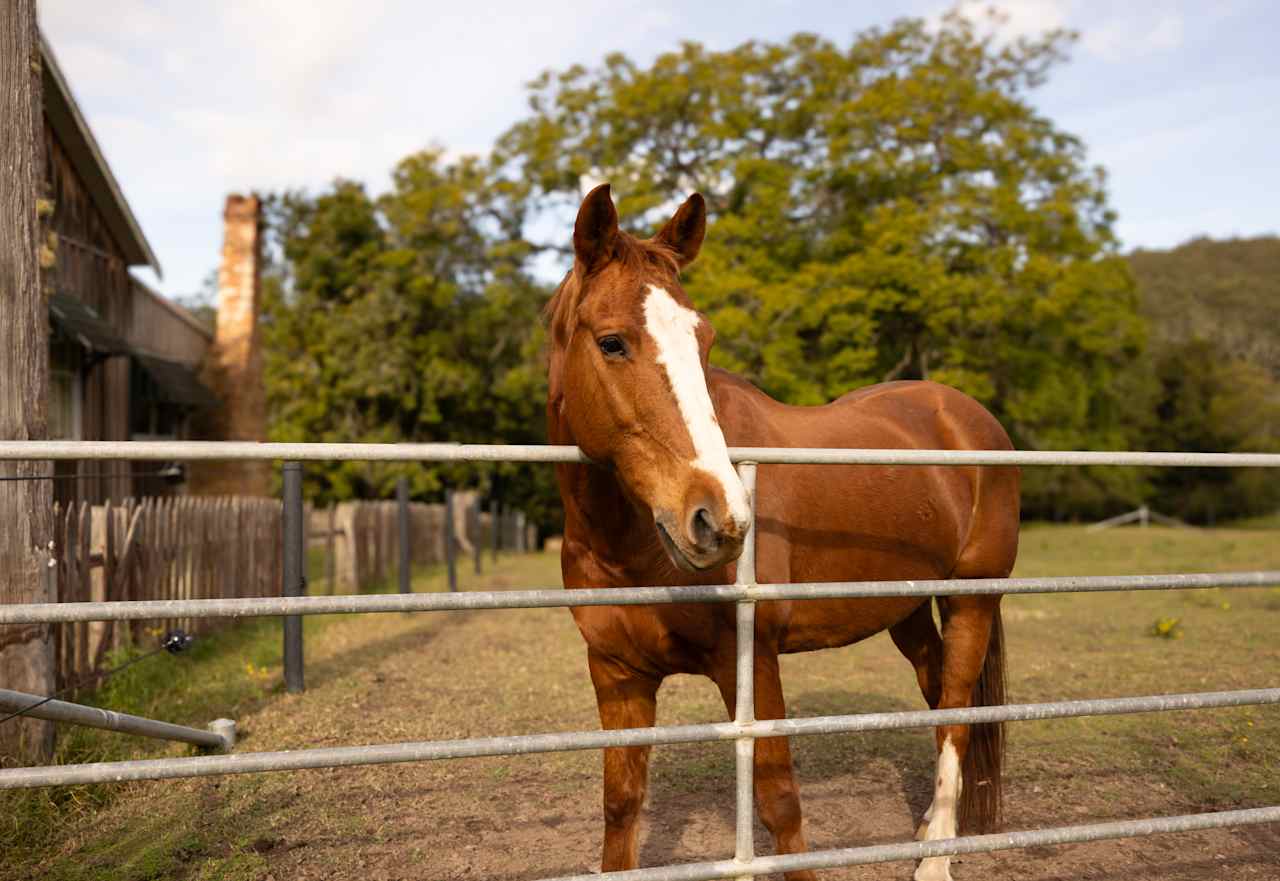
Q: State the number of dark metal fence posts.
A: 5